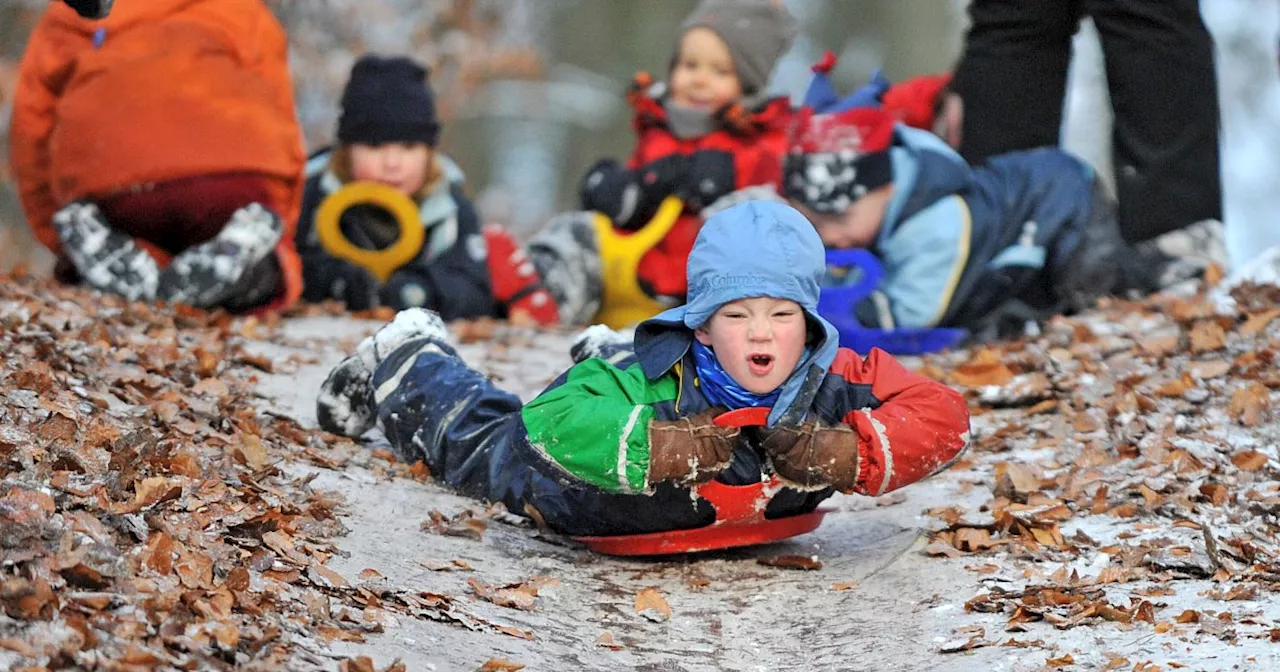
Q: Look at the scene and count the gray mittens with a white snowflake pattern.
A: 0